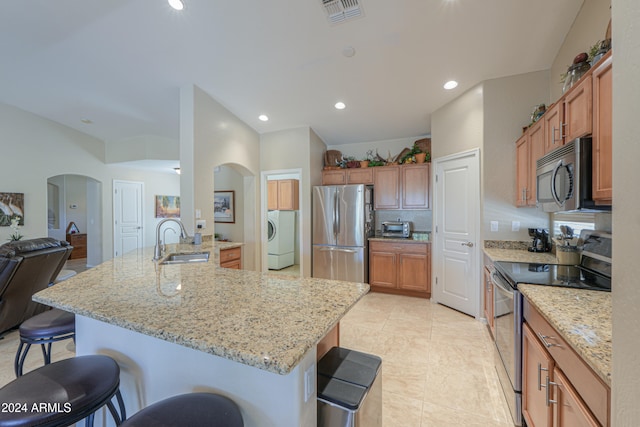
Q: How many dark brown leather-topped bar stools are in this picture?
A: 3